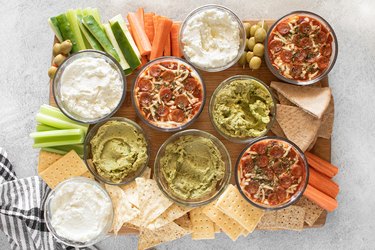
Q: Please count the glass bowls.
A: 9